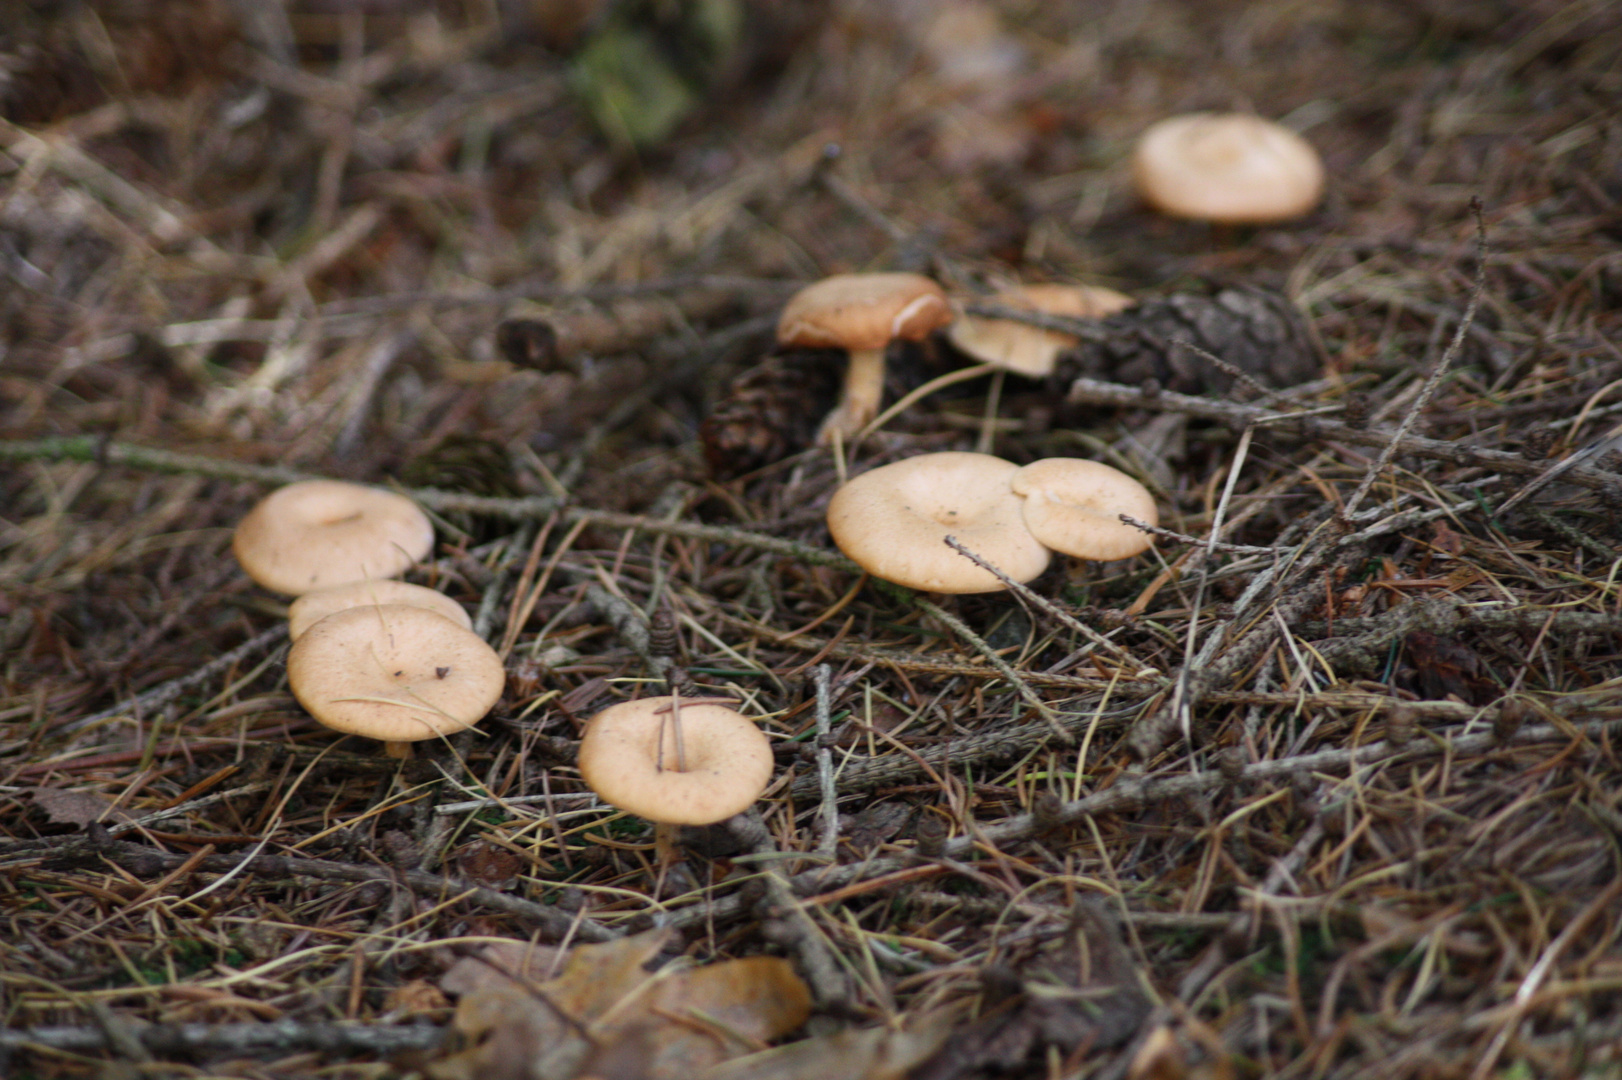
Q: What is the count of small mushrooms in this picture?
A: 9